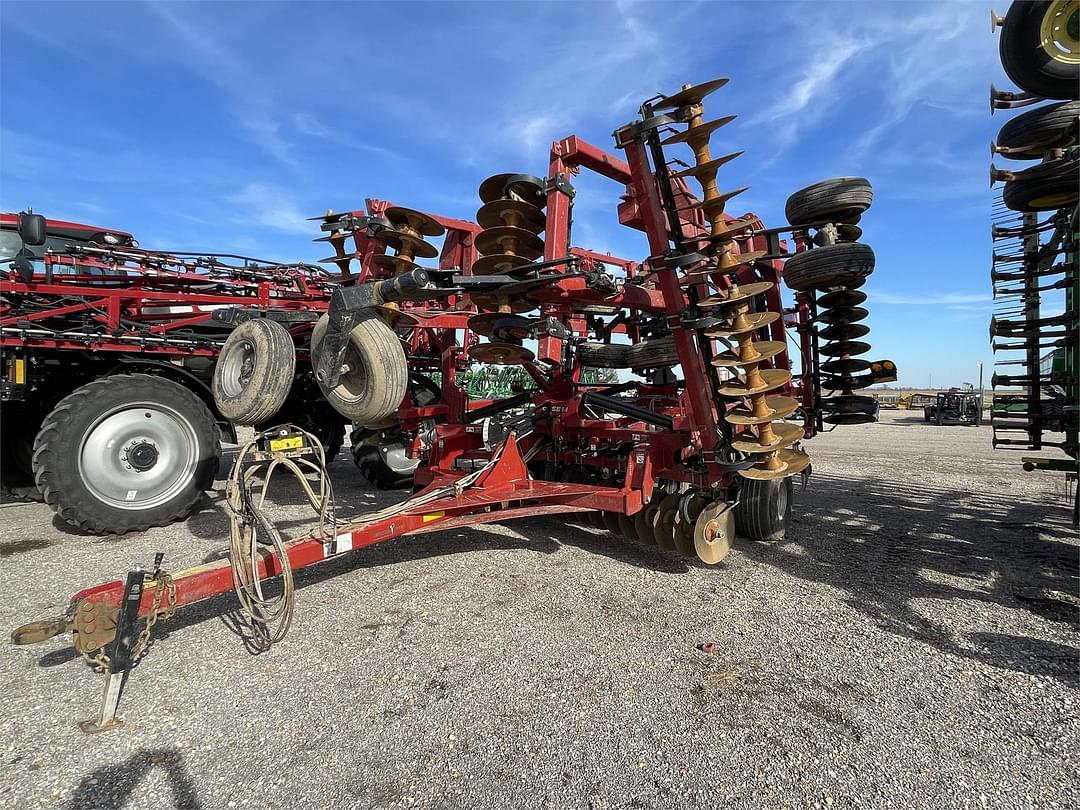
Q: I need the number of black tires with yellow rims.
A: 3